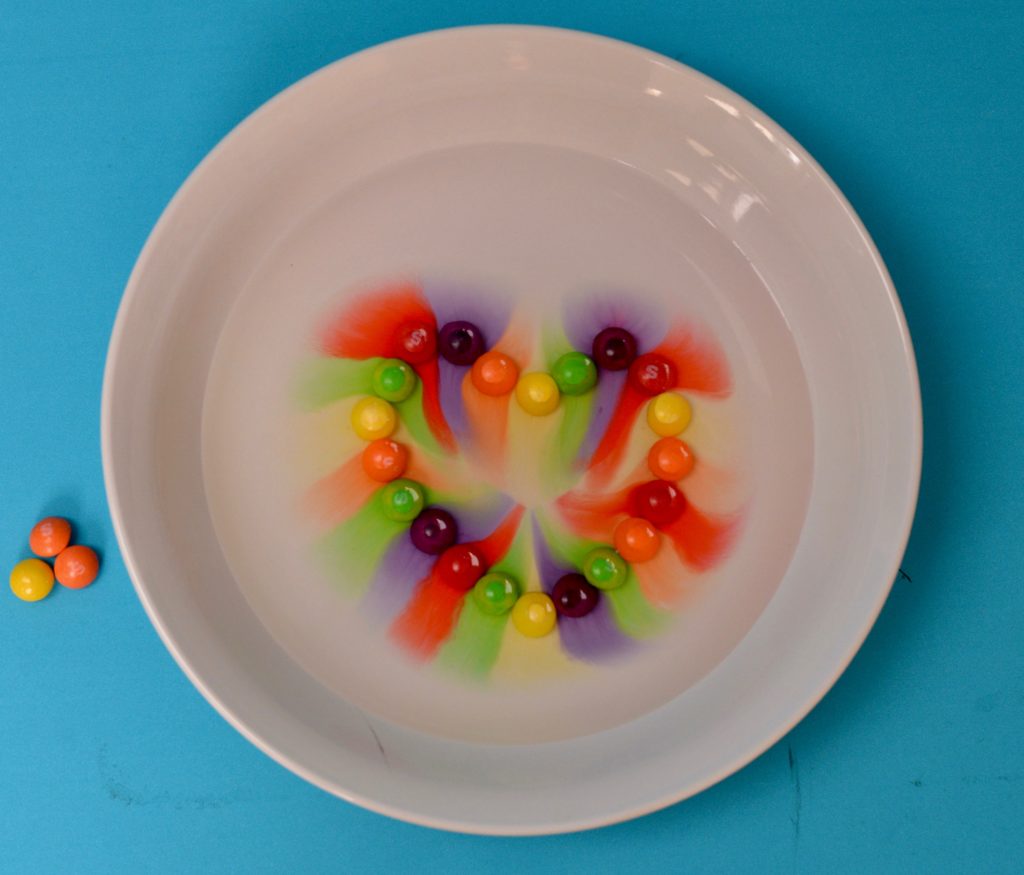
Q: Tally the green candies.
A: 5